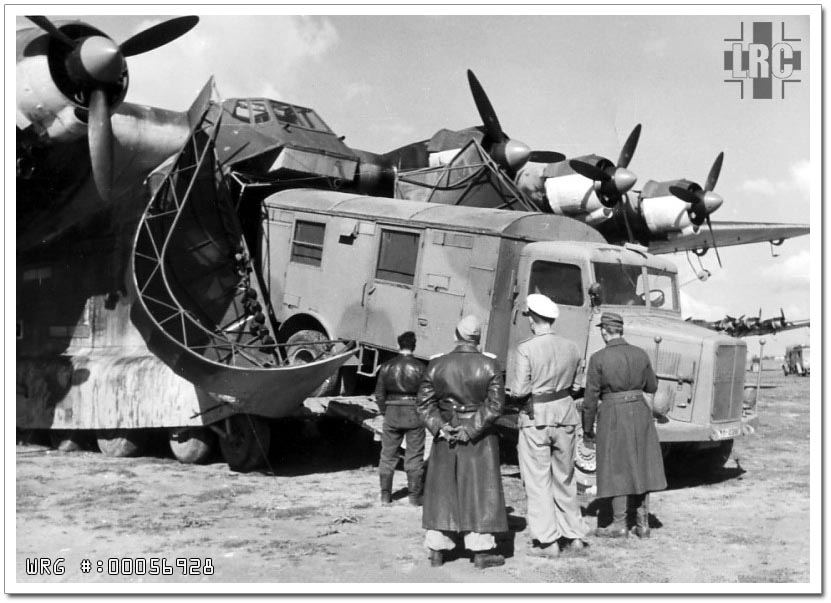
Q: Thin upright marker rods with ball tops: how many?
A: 2